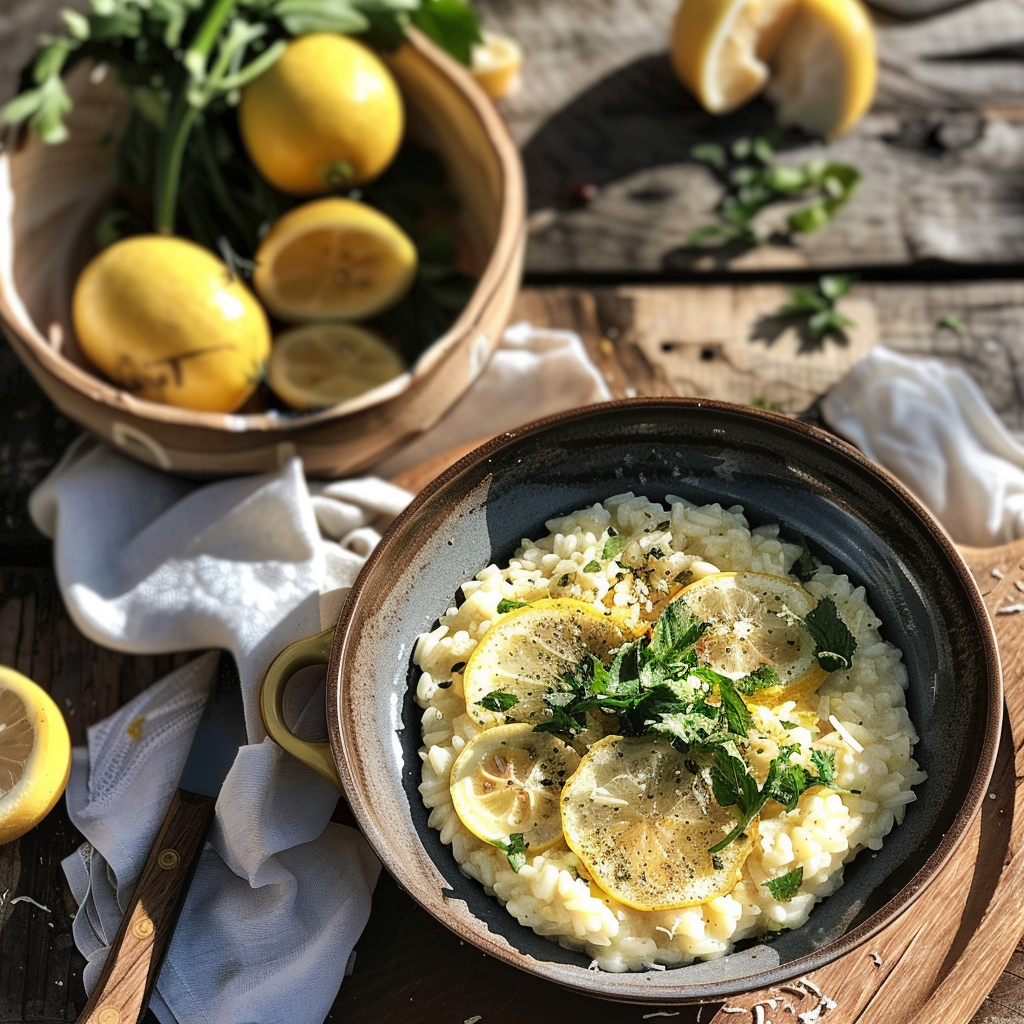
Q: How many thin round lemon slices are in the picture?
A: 4